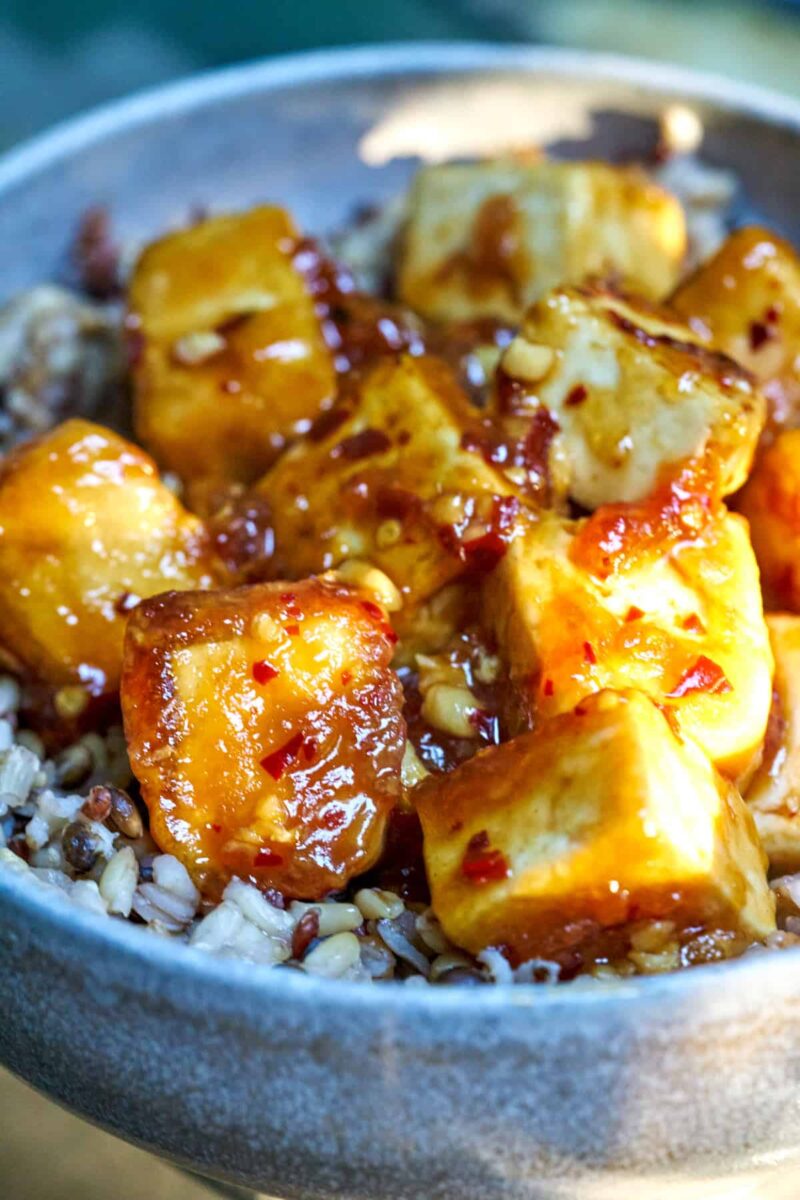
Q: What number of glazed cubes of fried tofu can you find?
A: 11